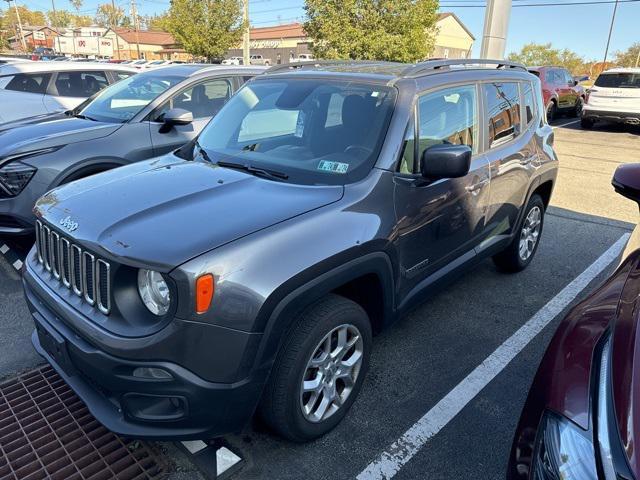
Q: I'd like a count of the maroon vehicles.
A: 2